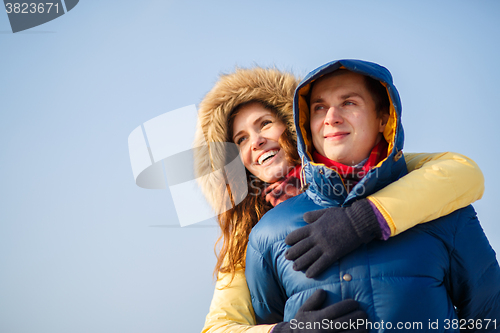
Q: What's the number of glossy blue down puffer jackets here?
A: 1